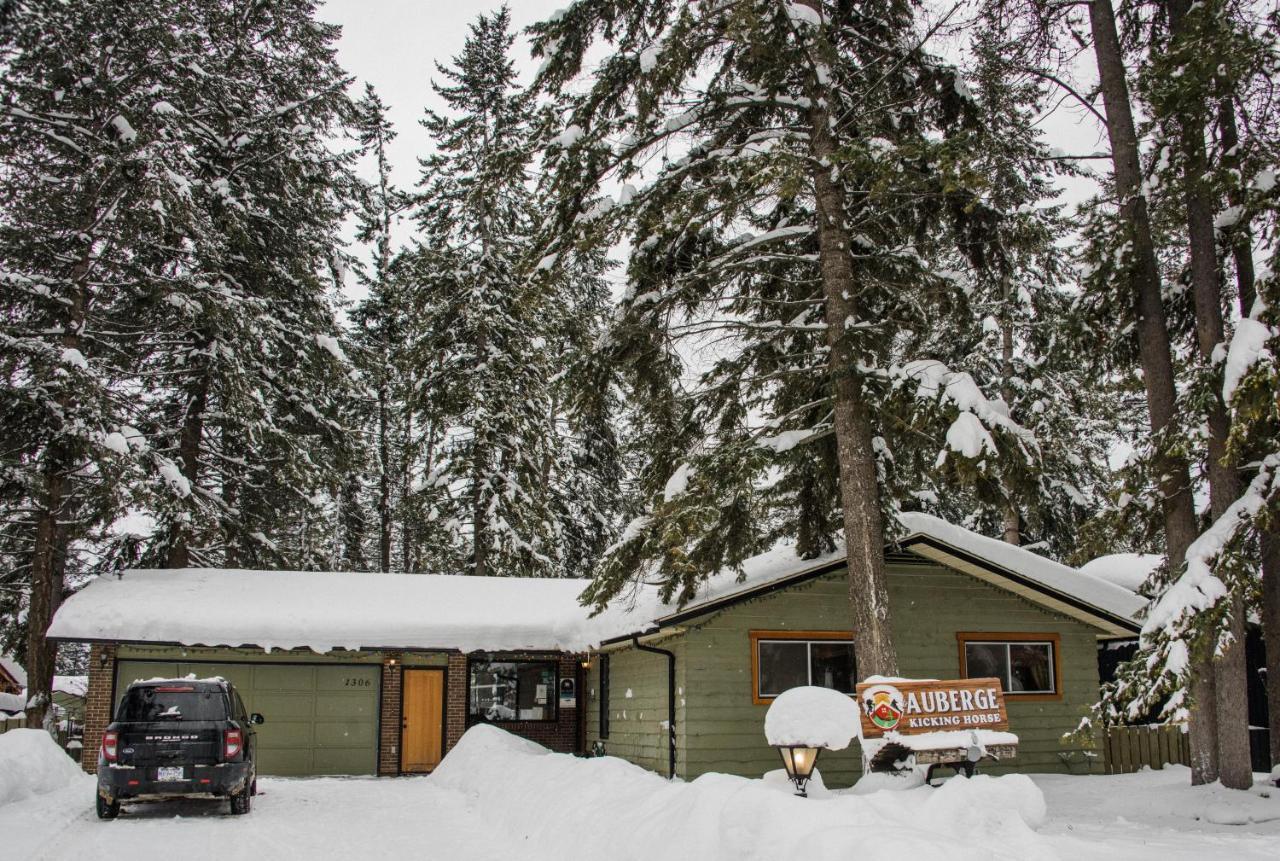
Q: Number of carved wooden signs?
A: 1